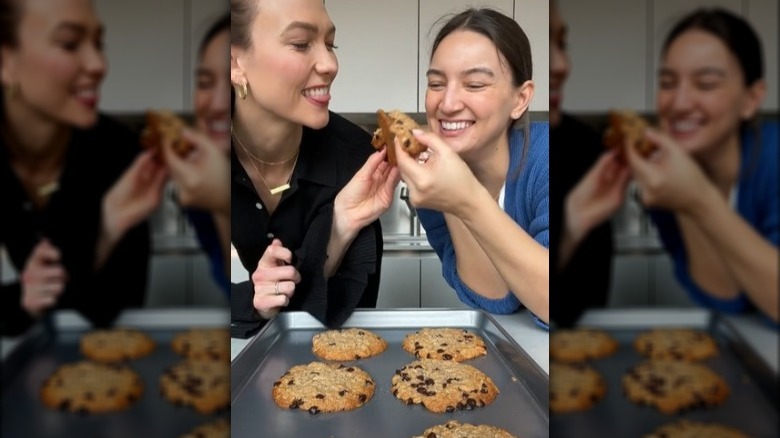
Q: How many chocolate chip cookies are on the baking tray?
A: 5